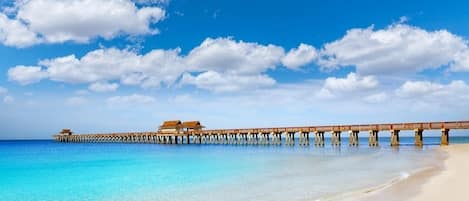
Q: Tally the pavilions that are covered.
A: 3